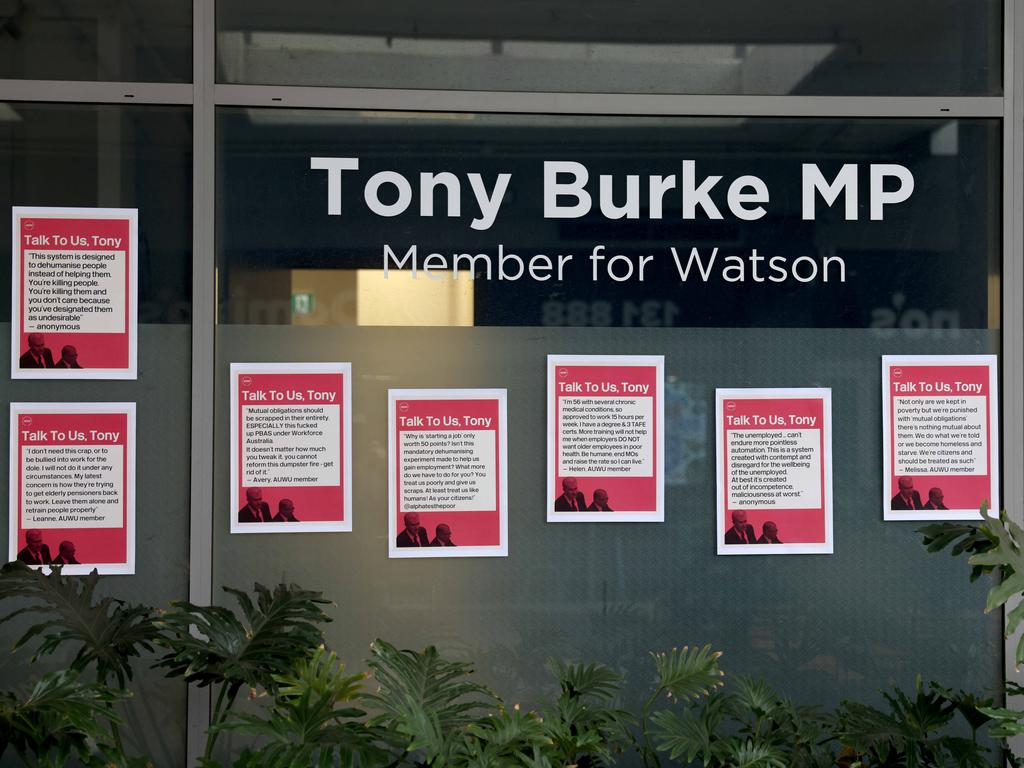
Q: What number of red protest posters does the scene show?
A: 7